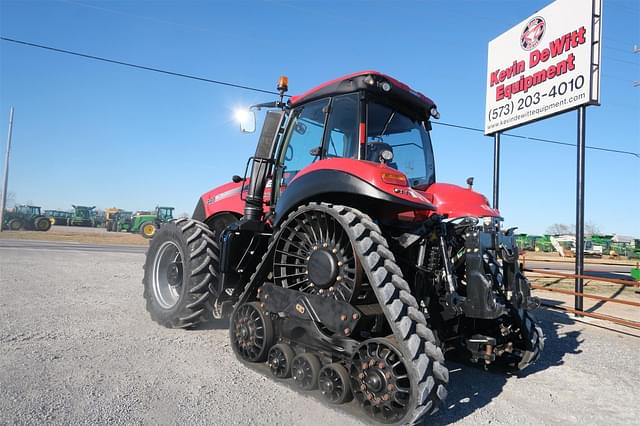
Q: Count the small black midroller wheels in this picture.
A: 3